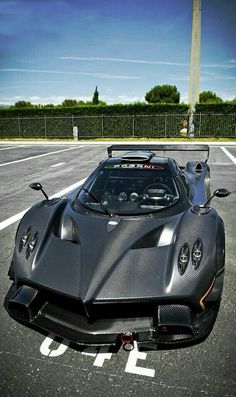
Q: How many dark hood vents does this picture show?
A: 2